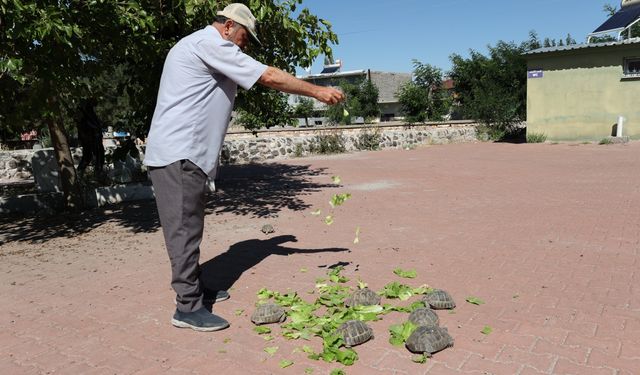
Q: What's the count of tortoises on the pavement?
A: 7